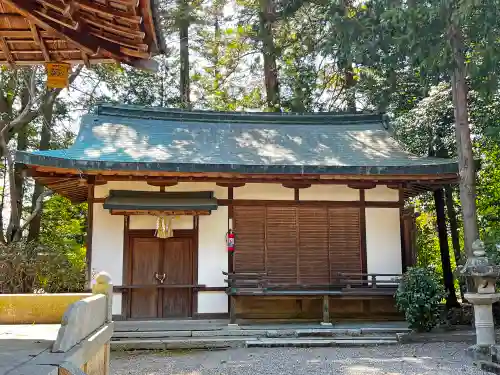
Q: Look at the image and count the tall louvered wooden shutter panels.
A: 4